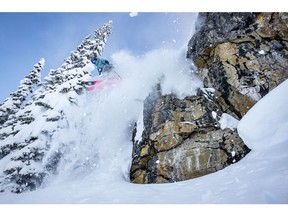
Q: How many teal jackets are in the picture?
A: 1